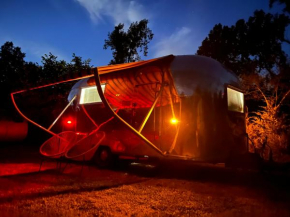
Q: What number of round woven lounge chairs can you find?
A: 2